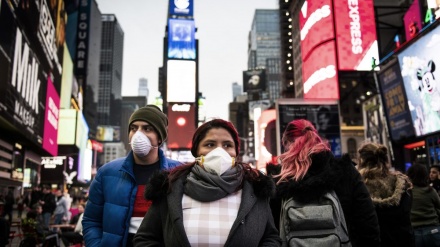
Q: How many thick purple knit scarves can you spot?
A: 0